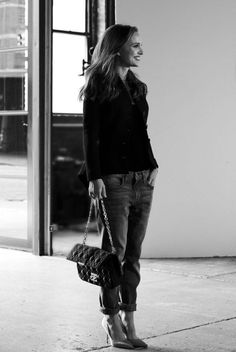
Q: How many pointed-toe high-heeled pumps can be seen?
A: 2